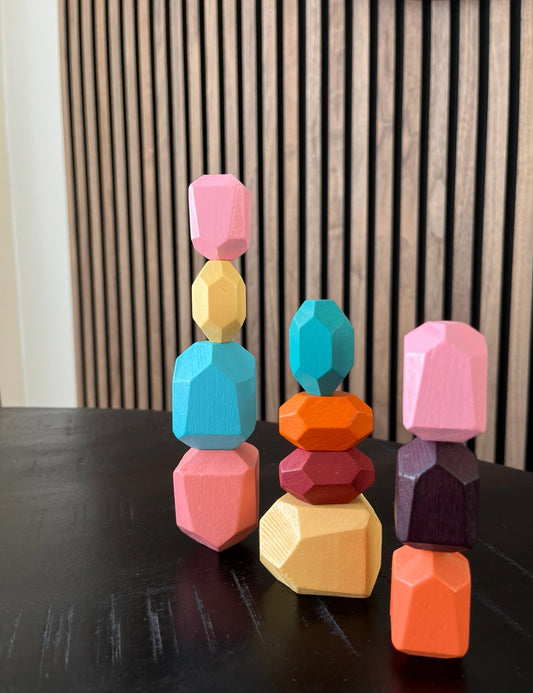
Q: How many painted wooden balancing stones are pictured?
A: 11